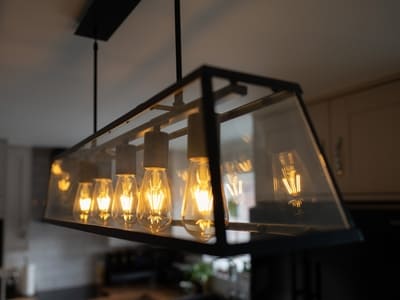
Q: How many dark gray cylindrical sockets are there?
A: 5